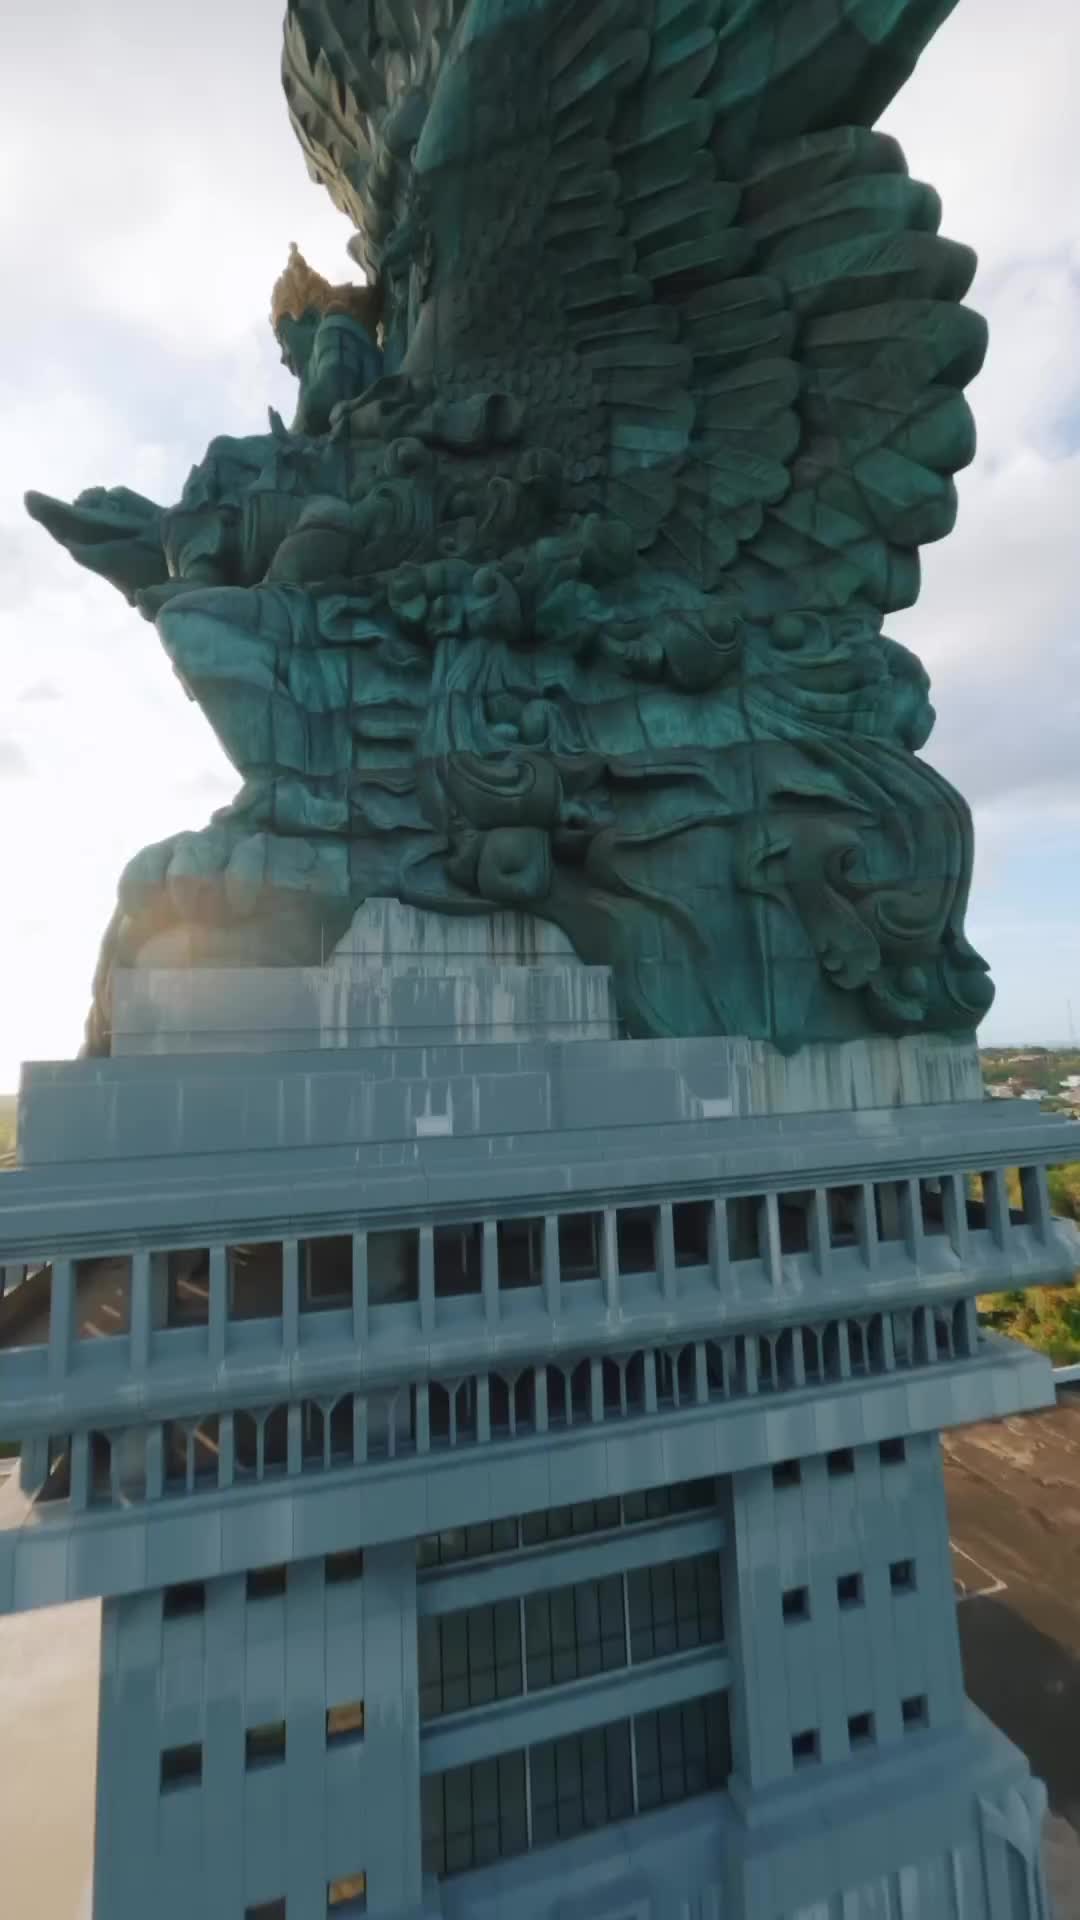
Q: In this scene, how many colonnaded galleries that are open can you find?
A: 2